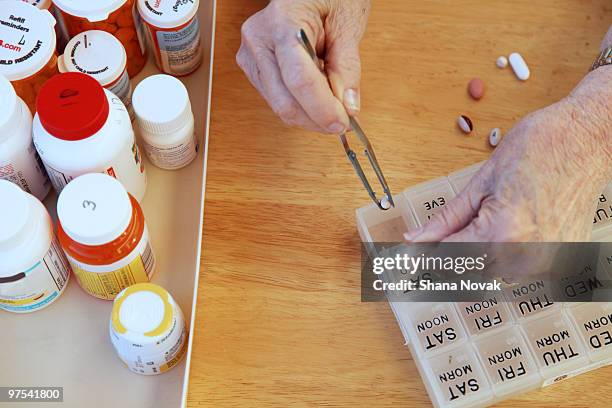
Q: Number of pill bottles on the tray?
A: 11